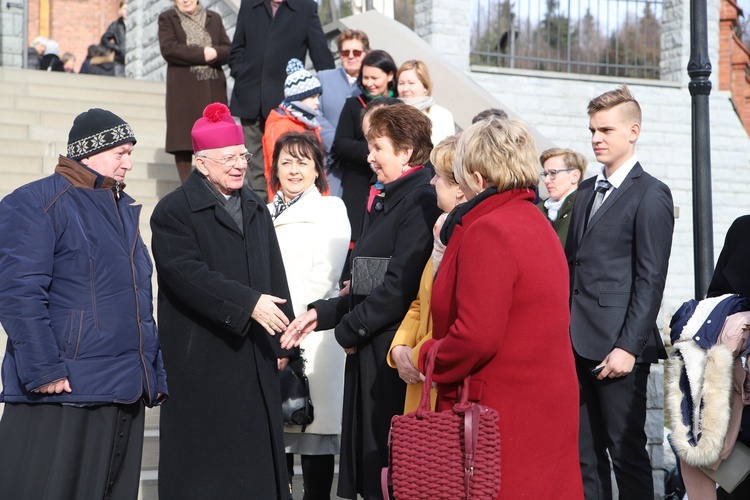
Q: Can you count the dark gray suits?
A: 1